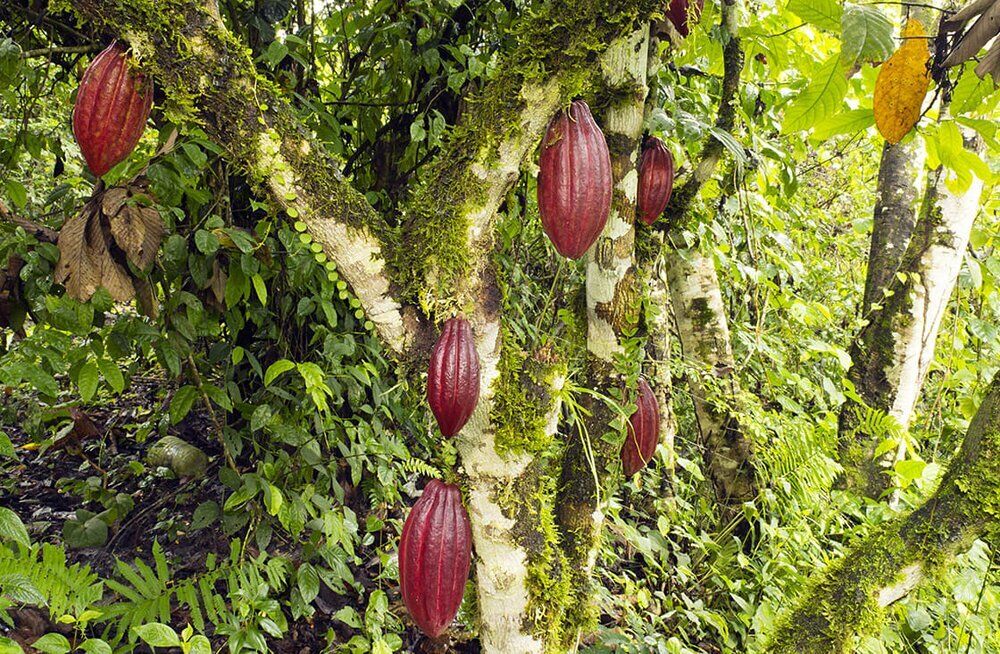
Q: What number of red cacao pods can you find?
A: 7